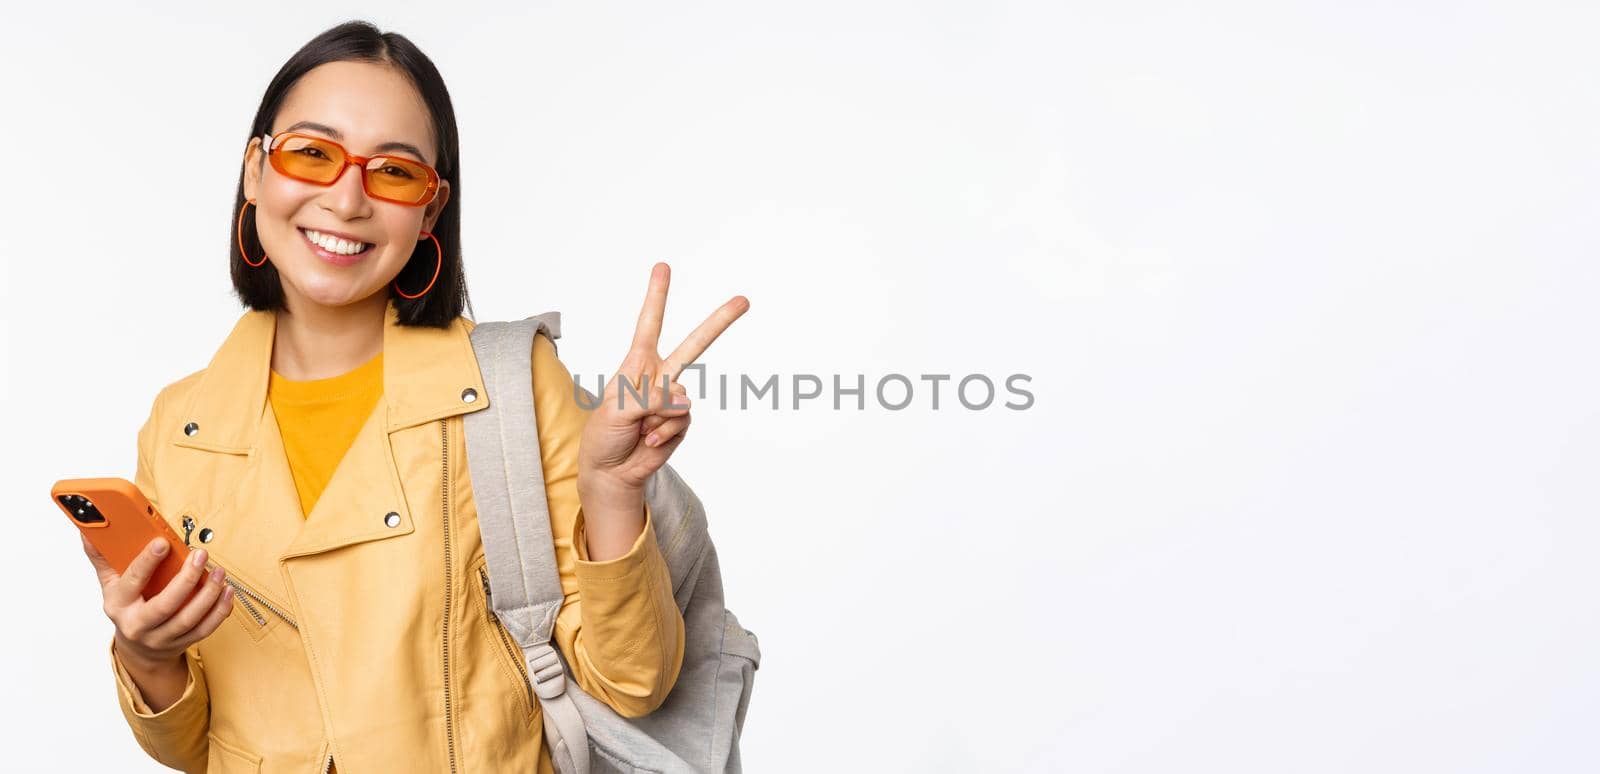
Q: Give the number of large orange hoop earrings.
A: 2